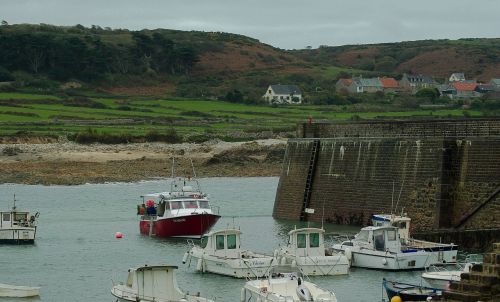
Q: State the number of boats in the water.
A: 11